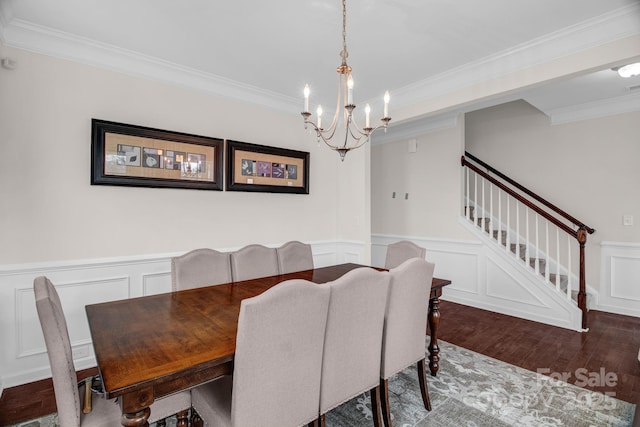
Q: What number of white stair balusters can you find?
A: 12